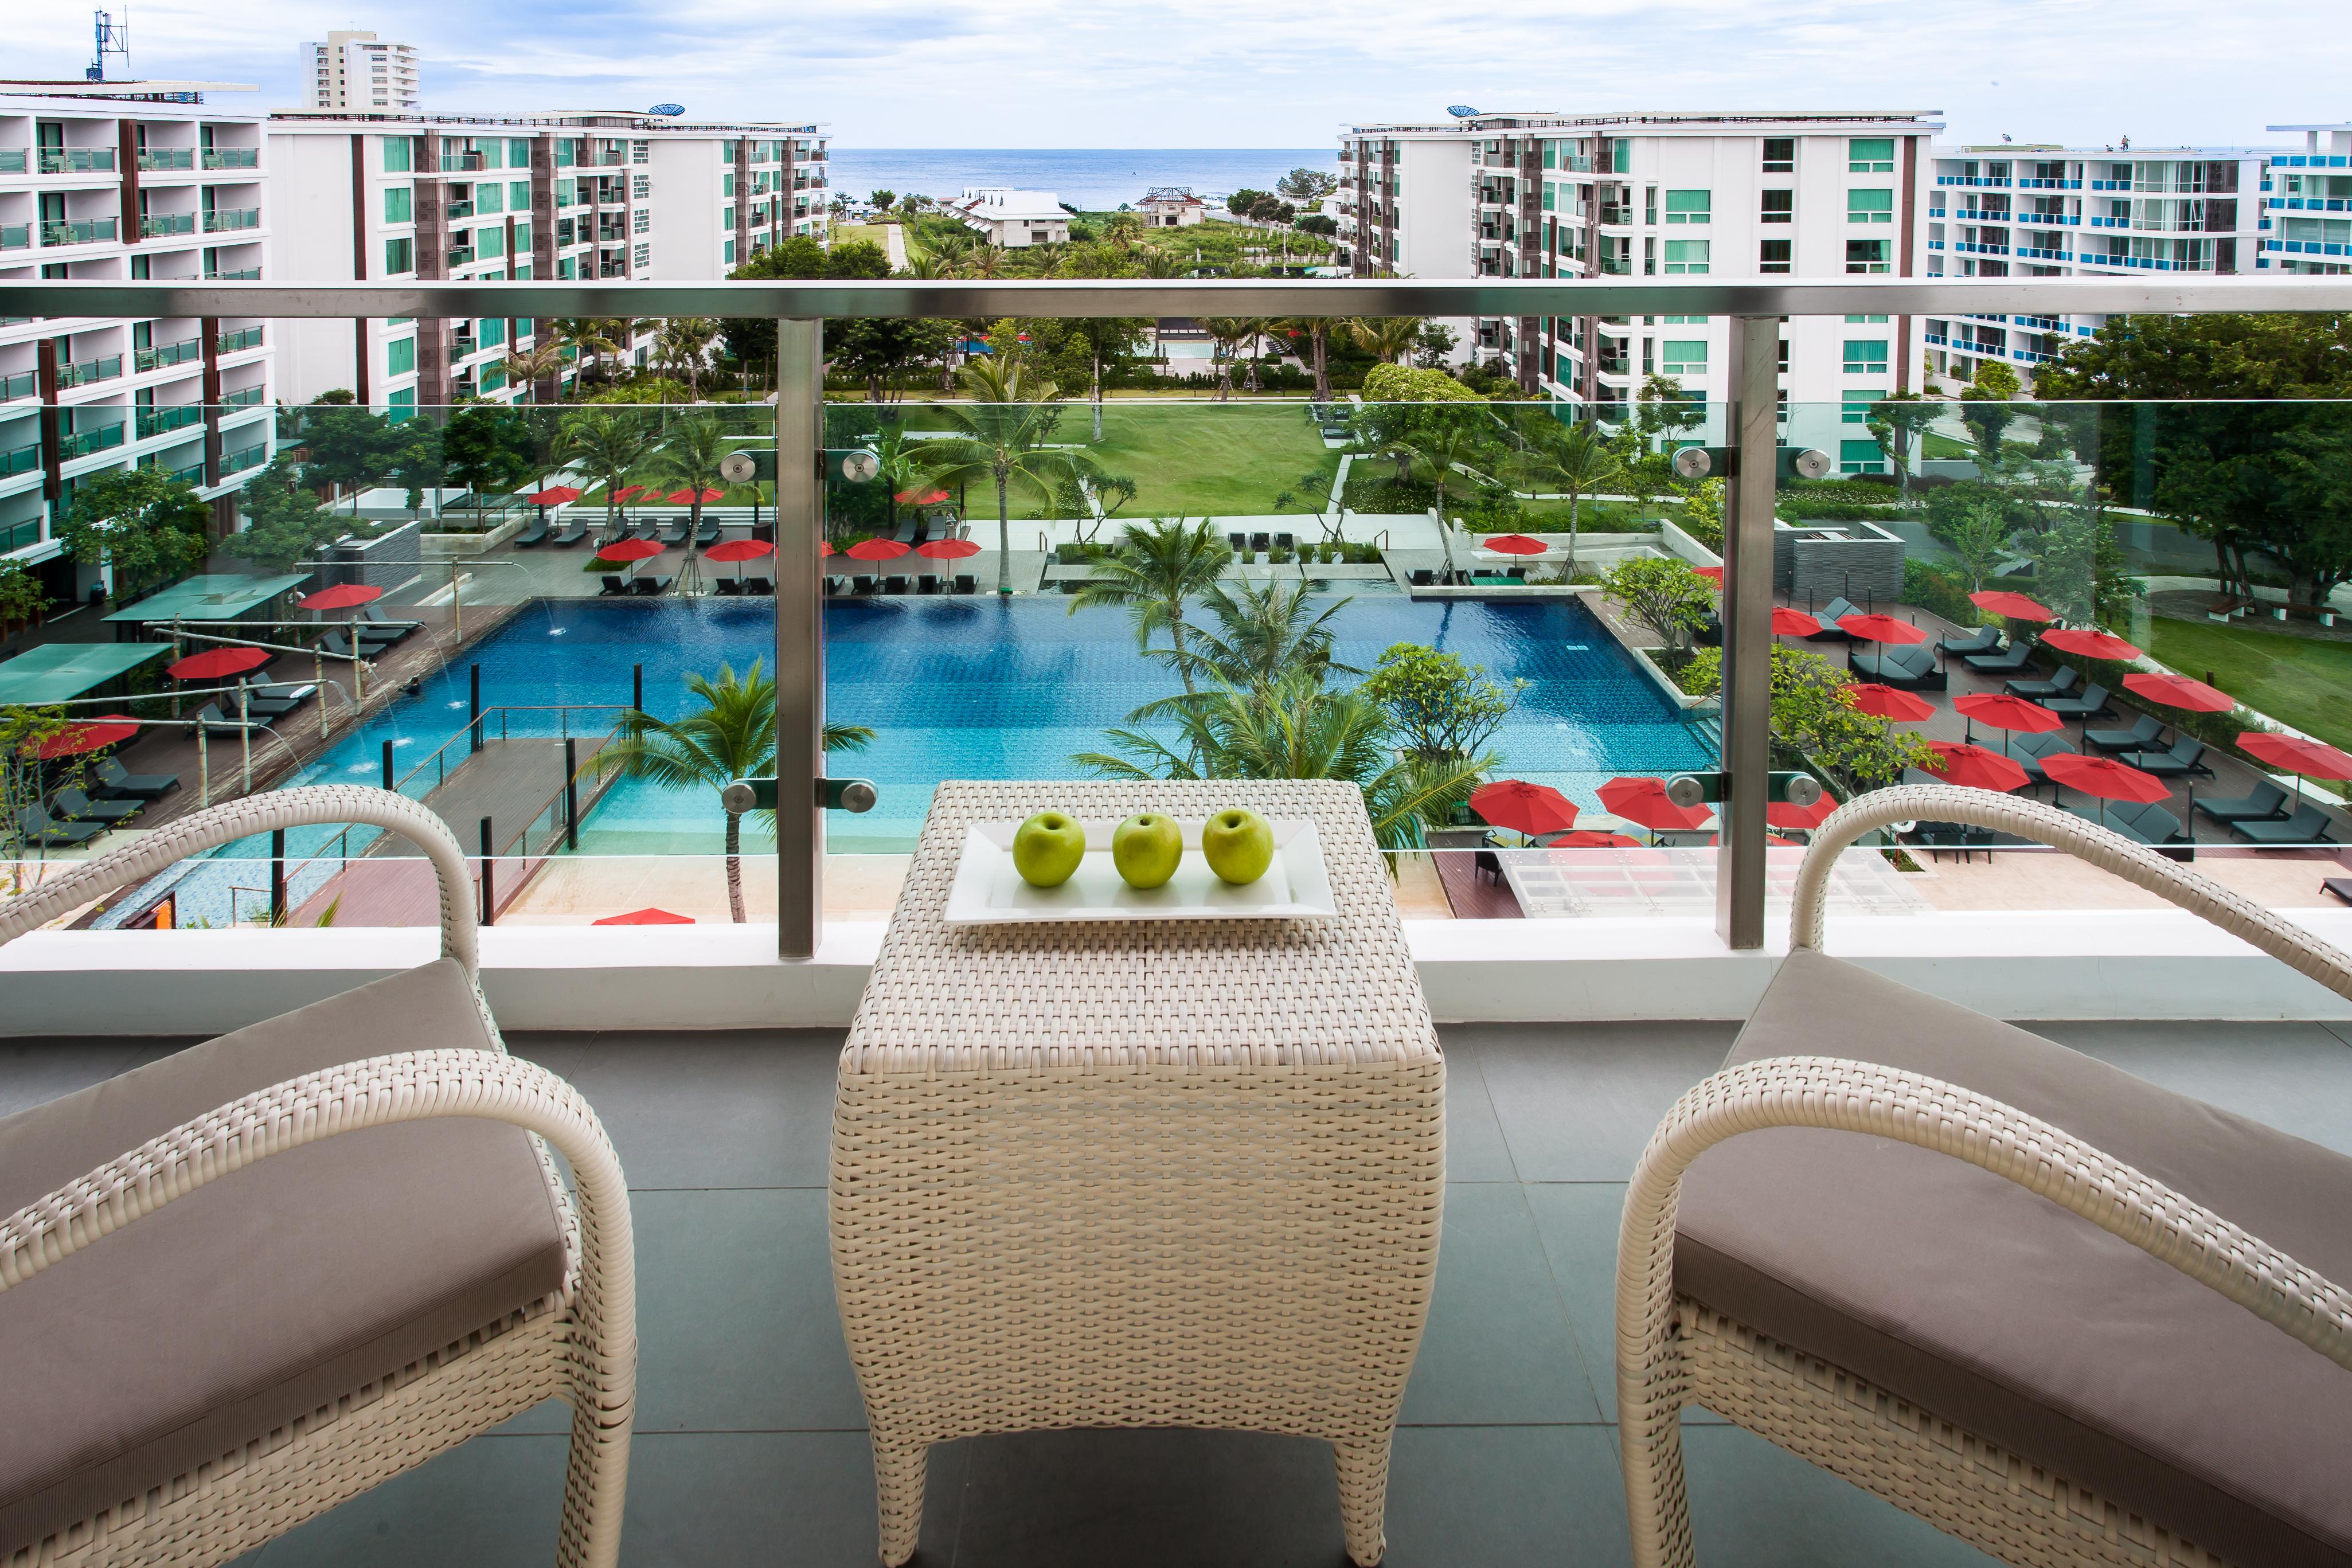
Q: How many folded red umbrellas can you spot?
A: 0